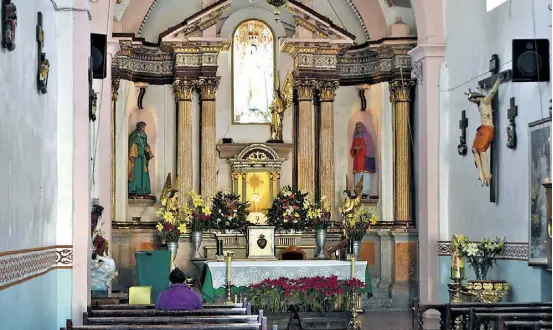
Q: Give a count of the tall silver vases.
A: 4